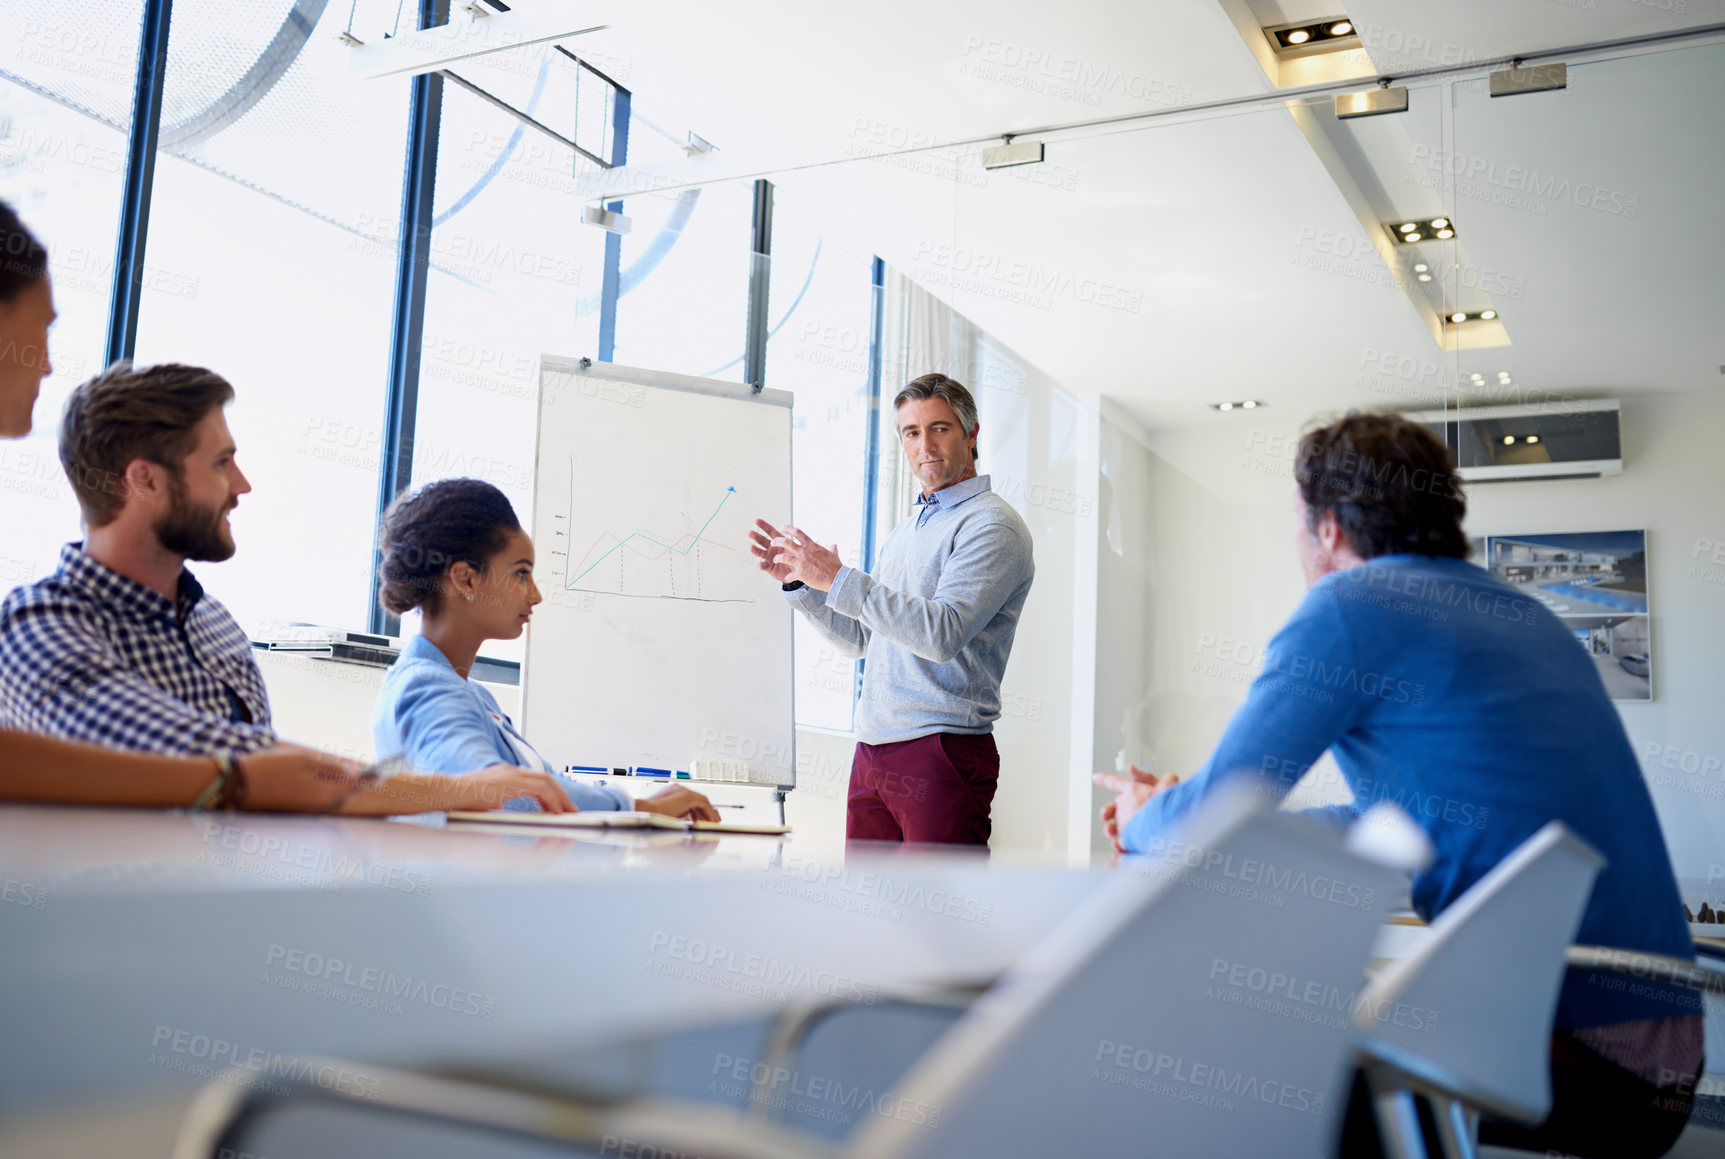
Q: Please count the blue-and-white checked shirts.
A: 1